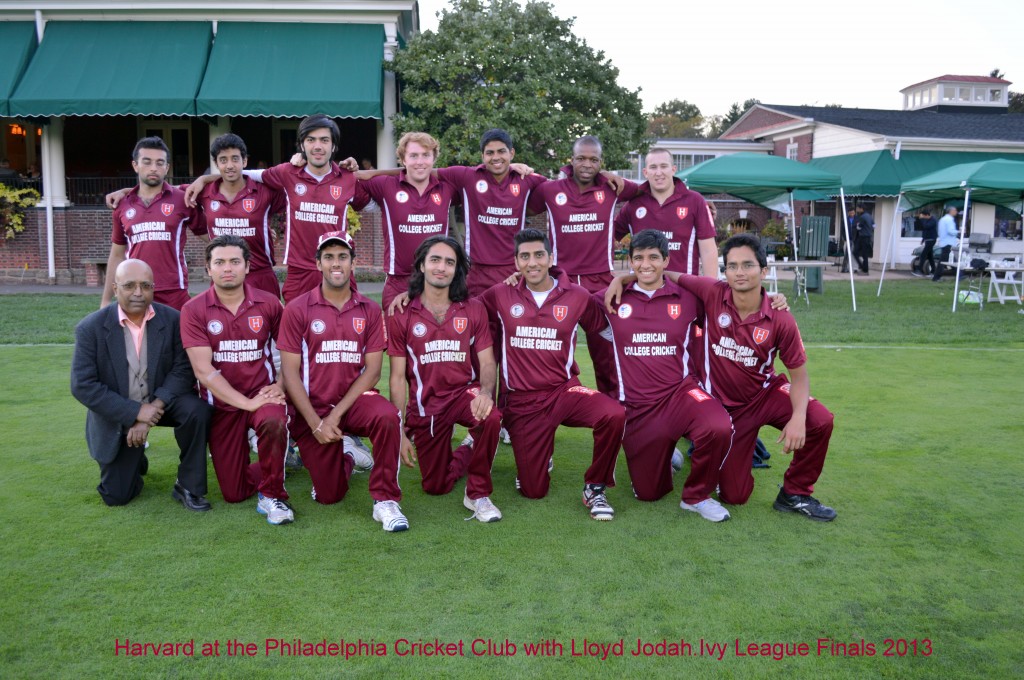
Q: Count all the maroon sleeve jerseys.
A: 13